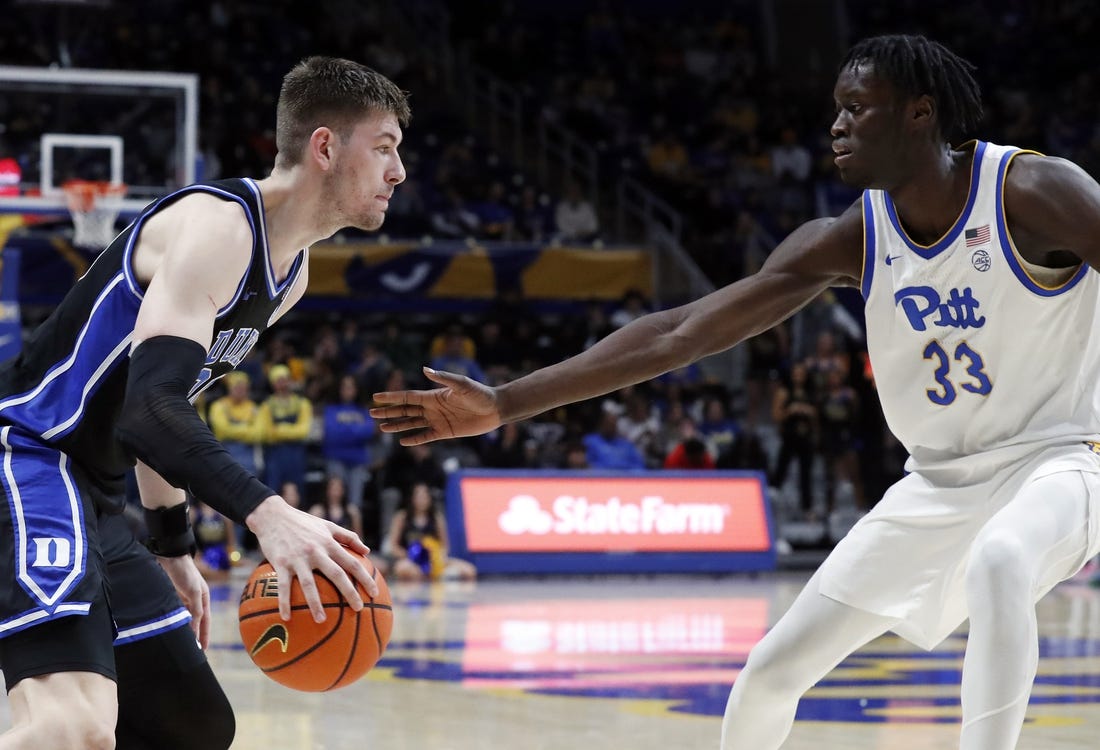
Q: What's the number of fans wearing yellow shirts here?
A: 2